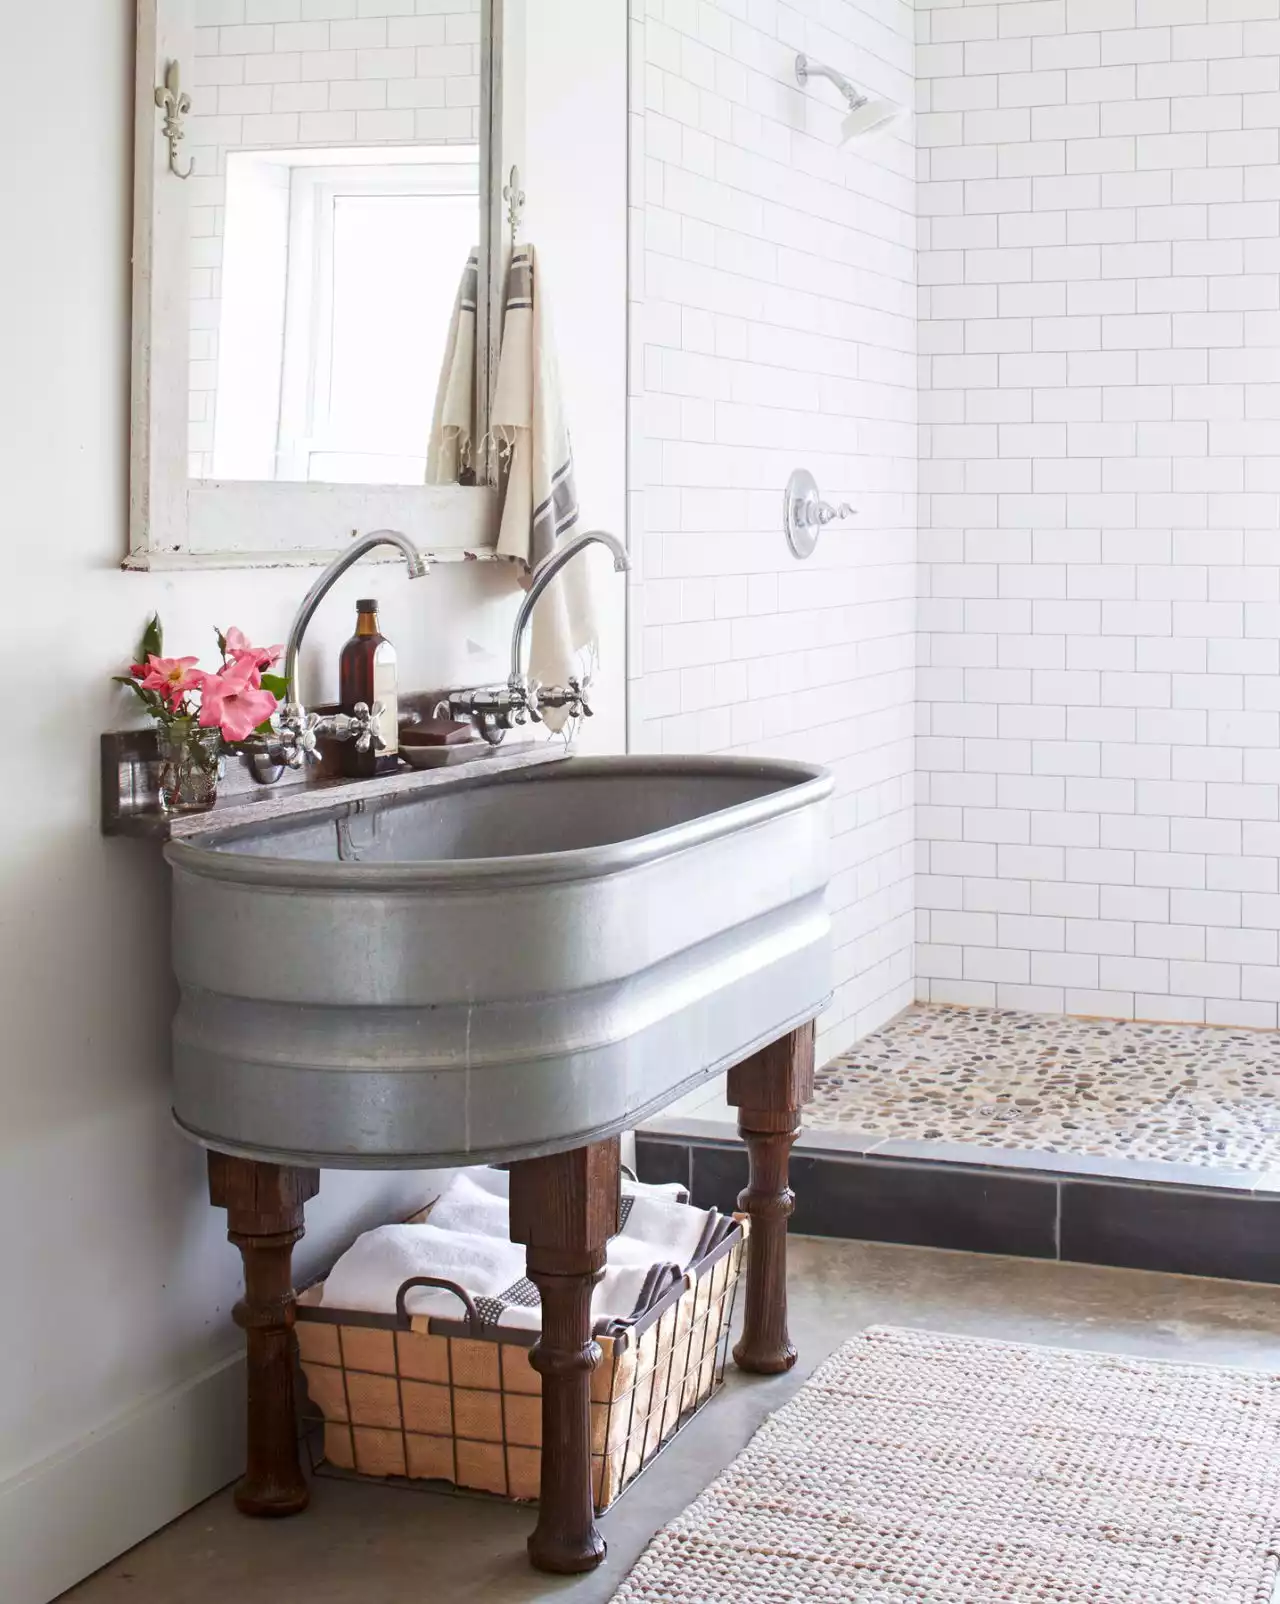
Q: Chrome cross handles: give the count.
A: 4